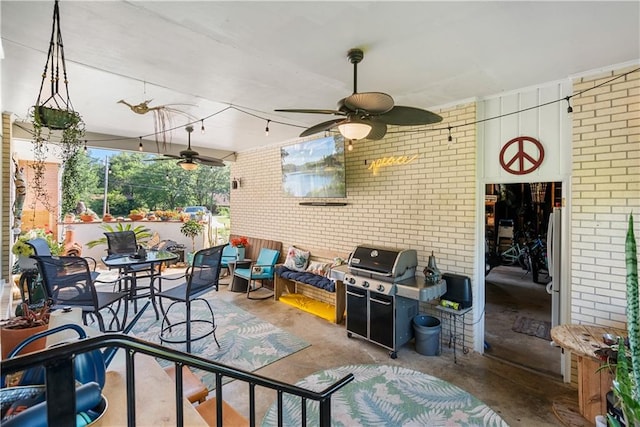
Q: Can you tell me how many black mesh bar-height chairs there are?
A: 4